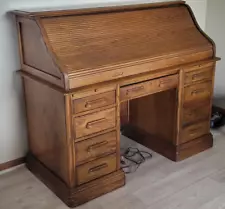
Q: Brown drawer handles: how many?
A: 10